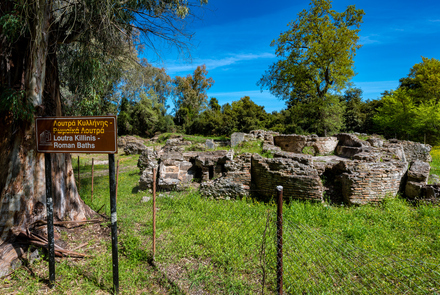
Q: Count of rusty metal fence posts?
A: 5